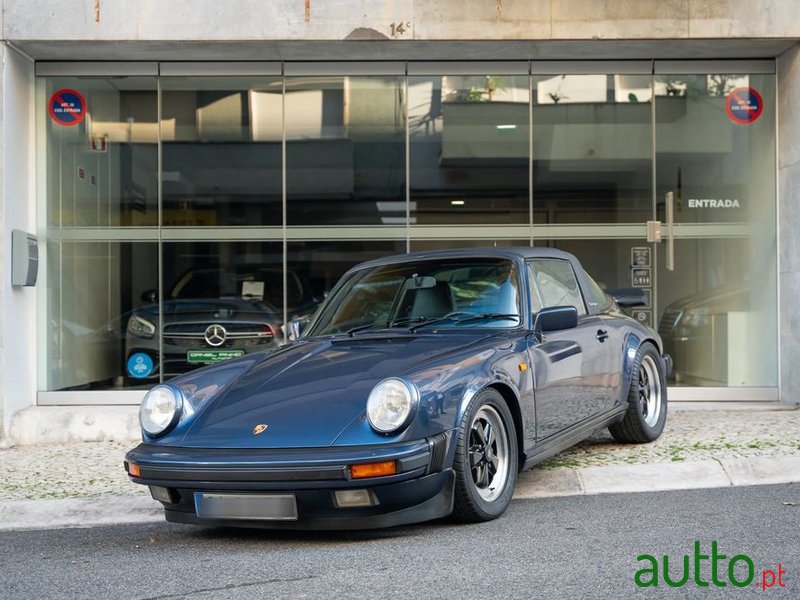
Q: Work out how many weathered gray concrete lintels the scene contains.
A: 1